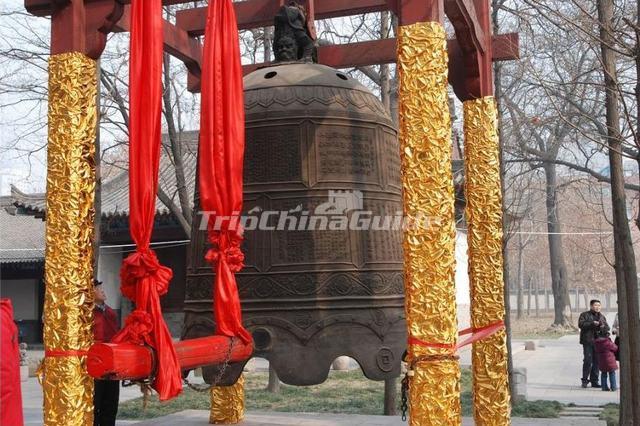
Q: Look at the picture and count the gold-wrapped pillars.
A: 4